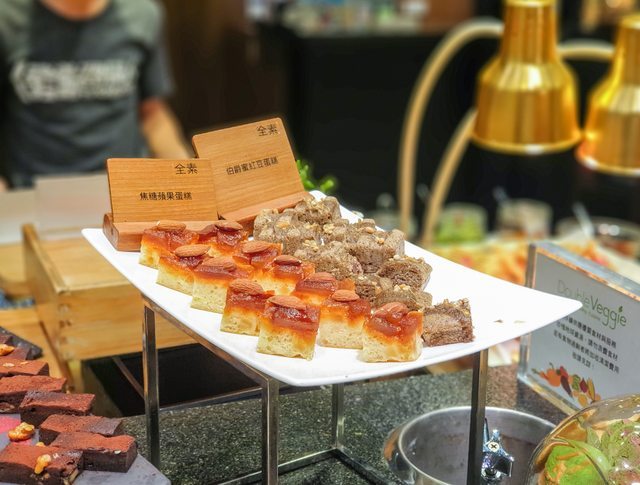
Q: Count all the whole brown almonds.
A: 11